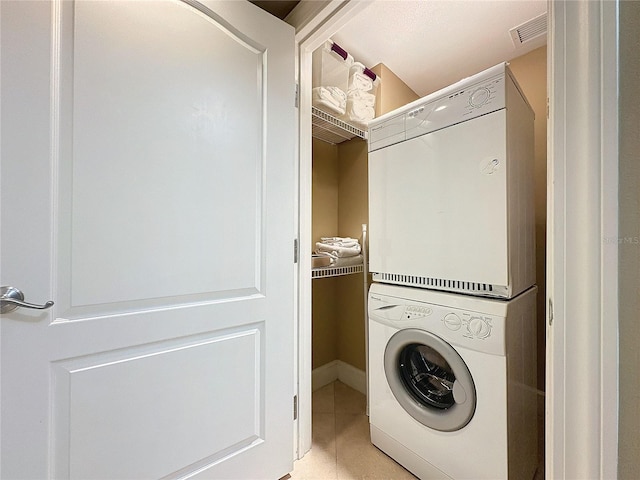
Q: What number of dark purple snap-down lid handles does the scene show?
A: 2